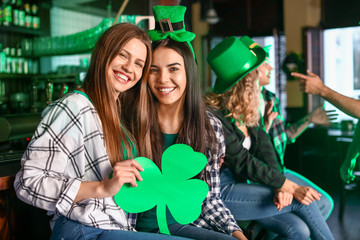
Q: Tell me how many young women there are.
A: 3